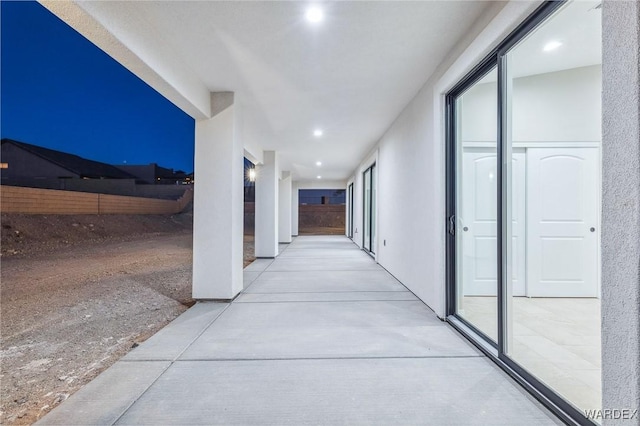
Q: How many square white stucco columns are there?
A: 4